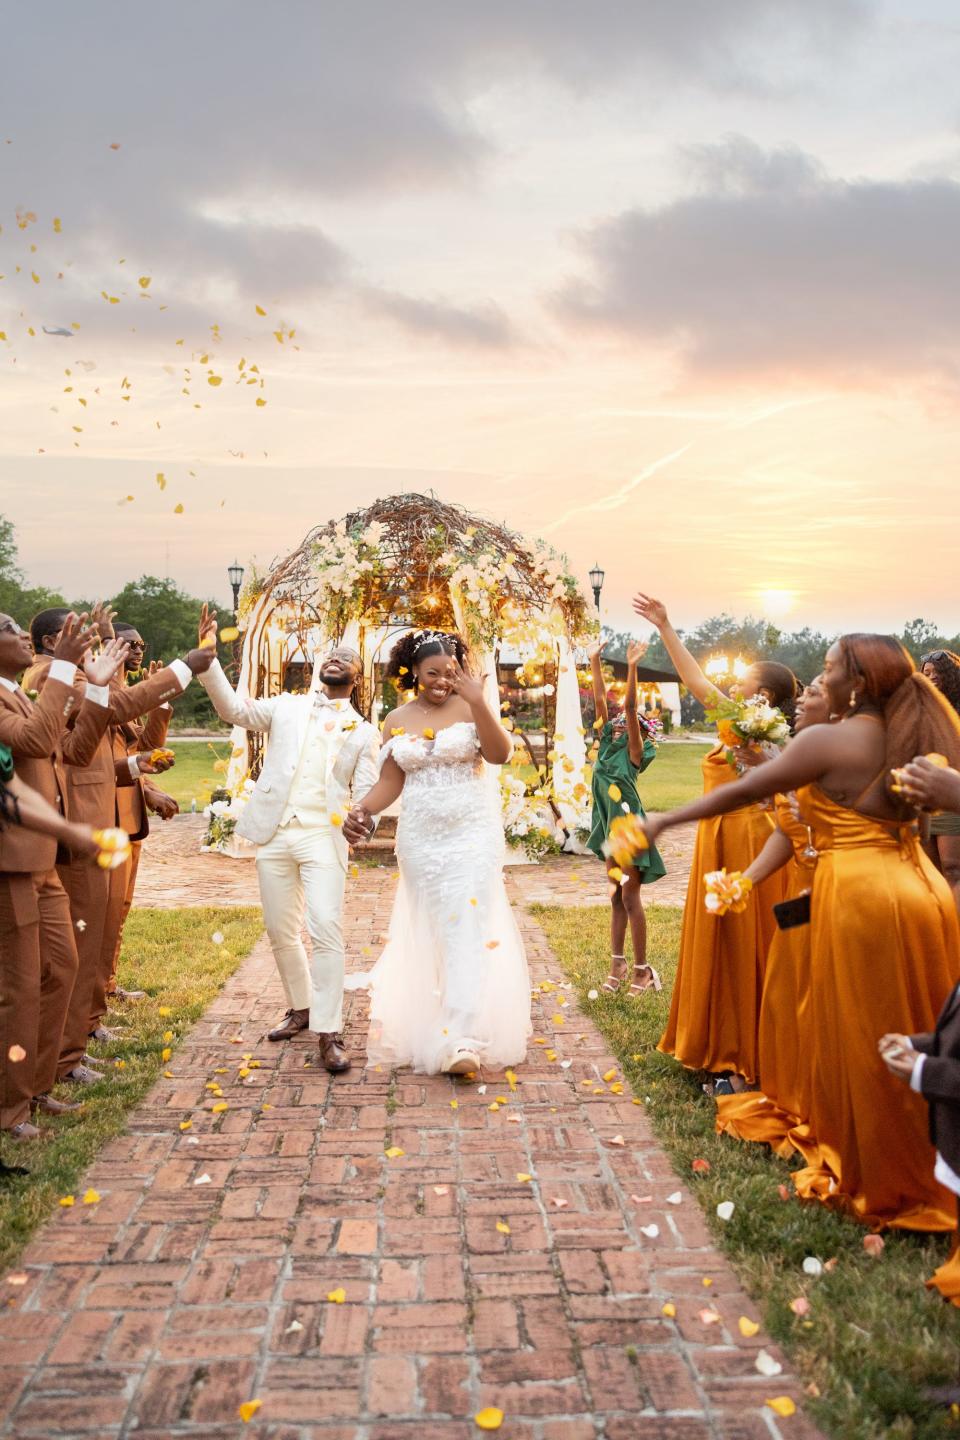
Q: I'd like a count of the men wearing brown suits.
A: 4